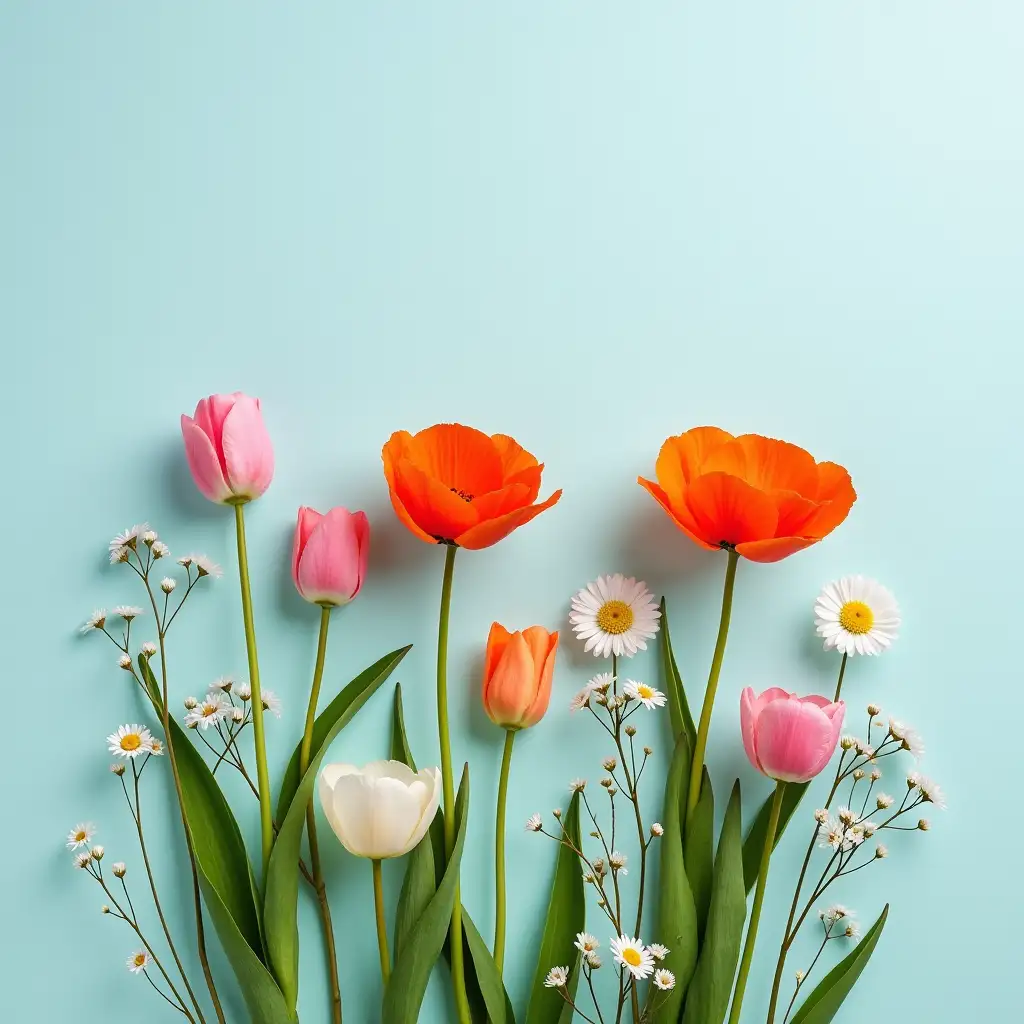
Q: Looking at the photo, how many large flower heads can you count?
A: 9